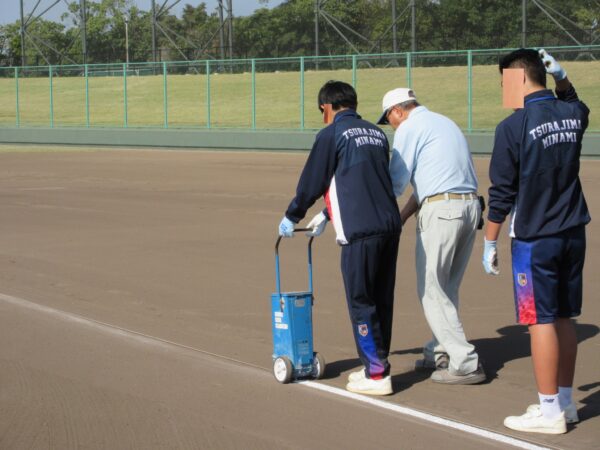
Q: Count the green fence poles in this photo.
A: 11